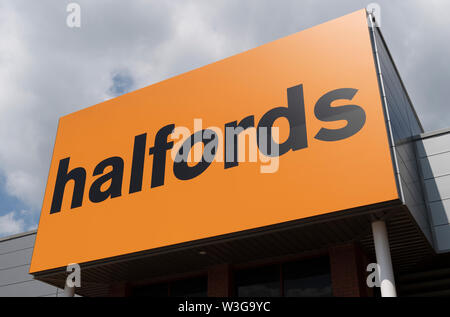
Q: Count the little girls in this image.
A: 0